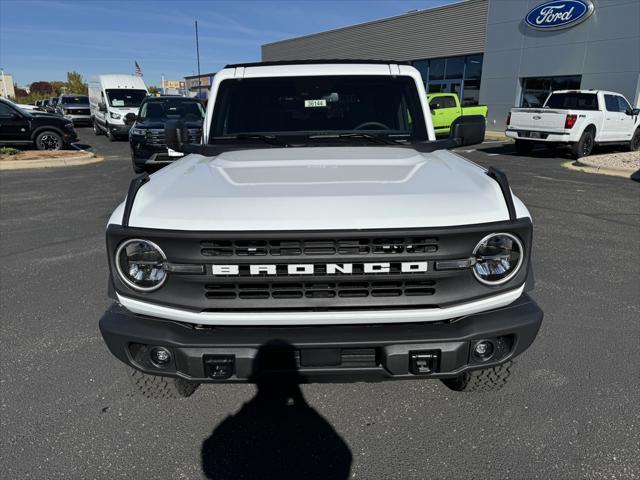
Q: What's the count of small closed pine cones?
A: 0